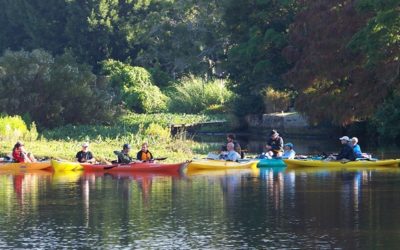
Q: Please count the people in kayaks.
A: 10